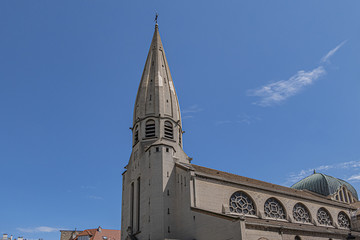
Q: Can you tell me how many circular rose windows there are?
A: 5